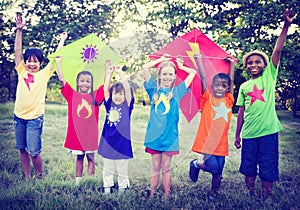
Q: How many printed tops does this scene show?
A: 6